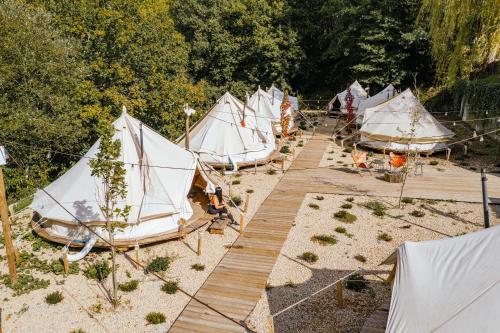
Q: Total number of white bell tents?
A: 8